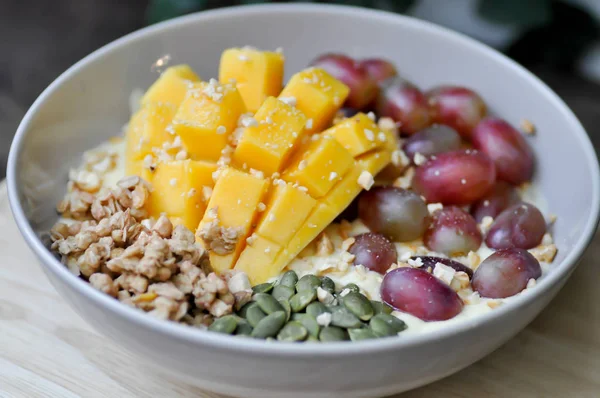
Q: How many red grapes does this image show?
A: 15